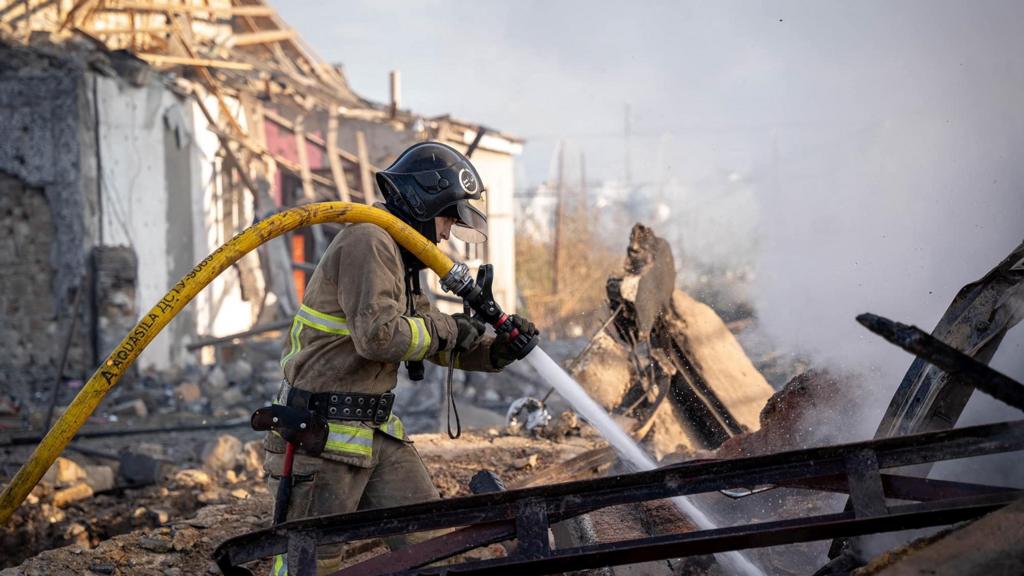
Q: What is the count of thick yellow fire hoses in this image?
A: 1